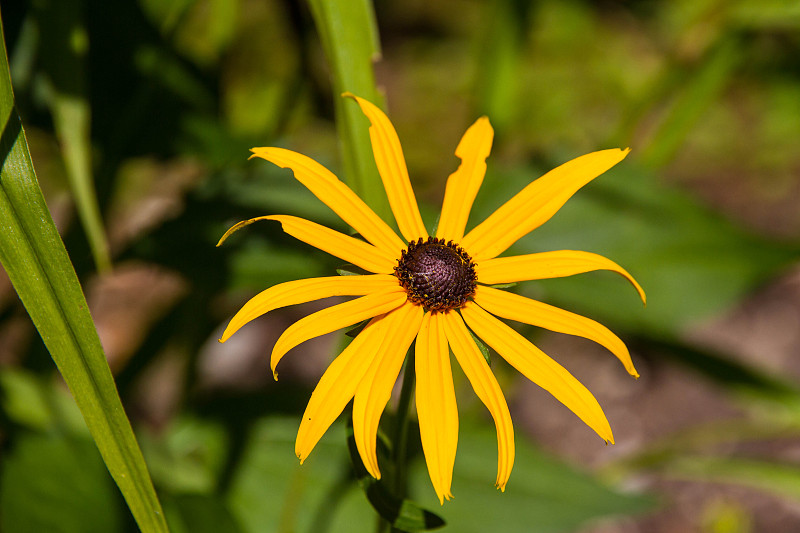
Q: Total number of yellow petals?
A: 14